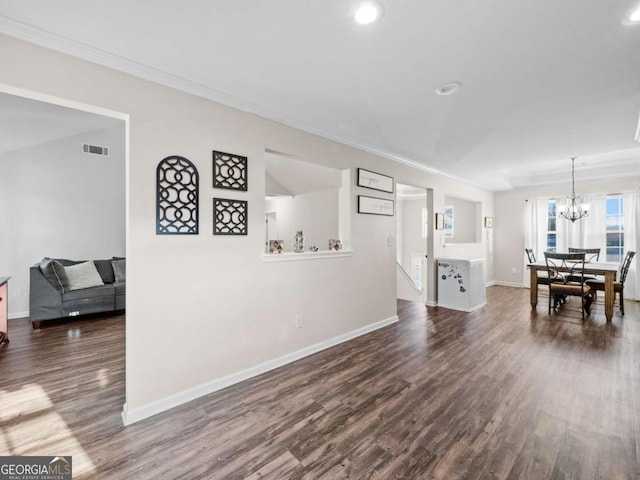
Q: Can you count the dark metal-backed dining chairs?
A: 4